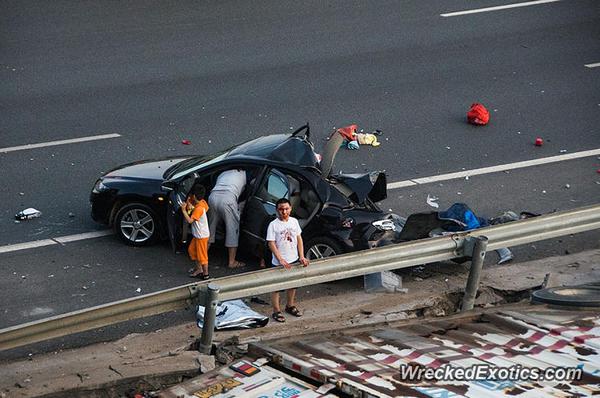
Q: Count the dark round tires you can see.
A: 3